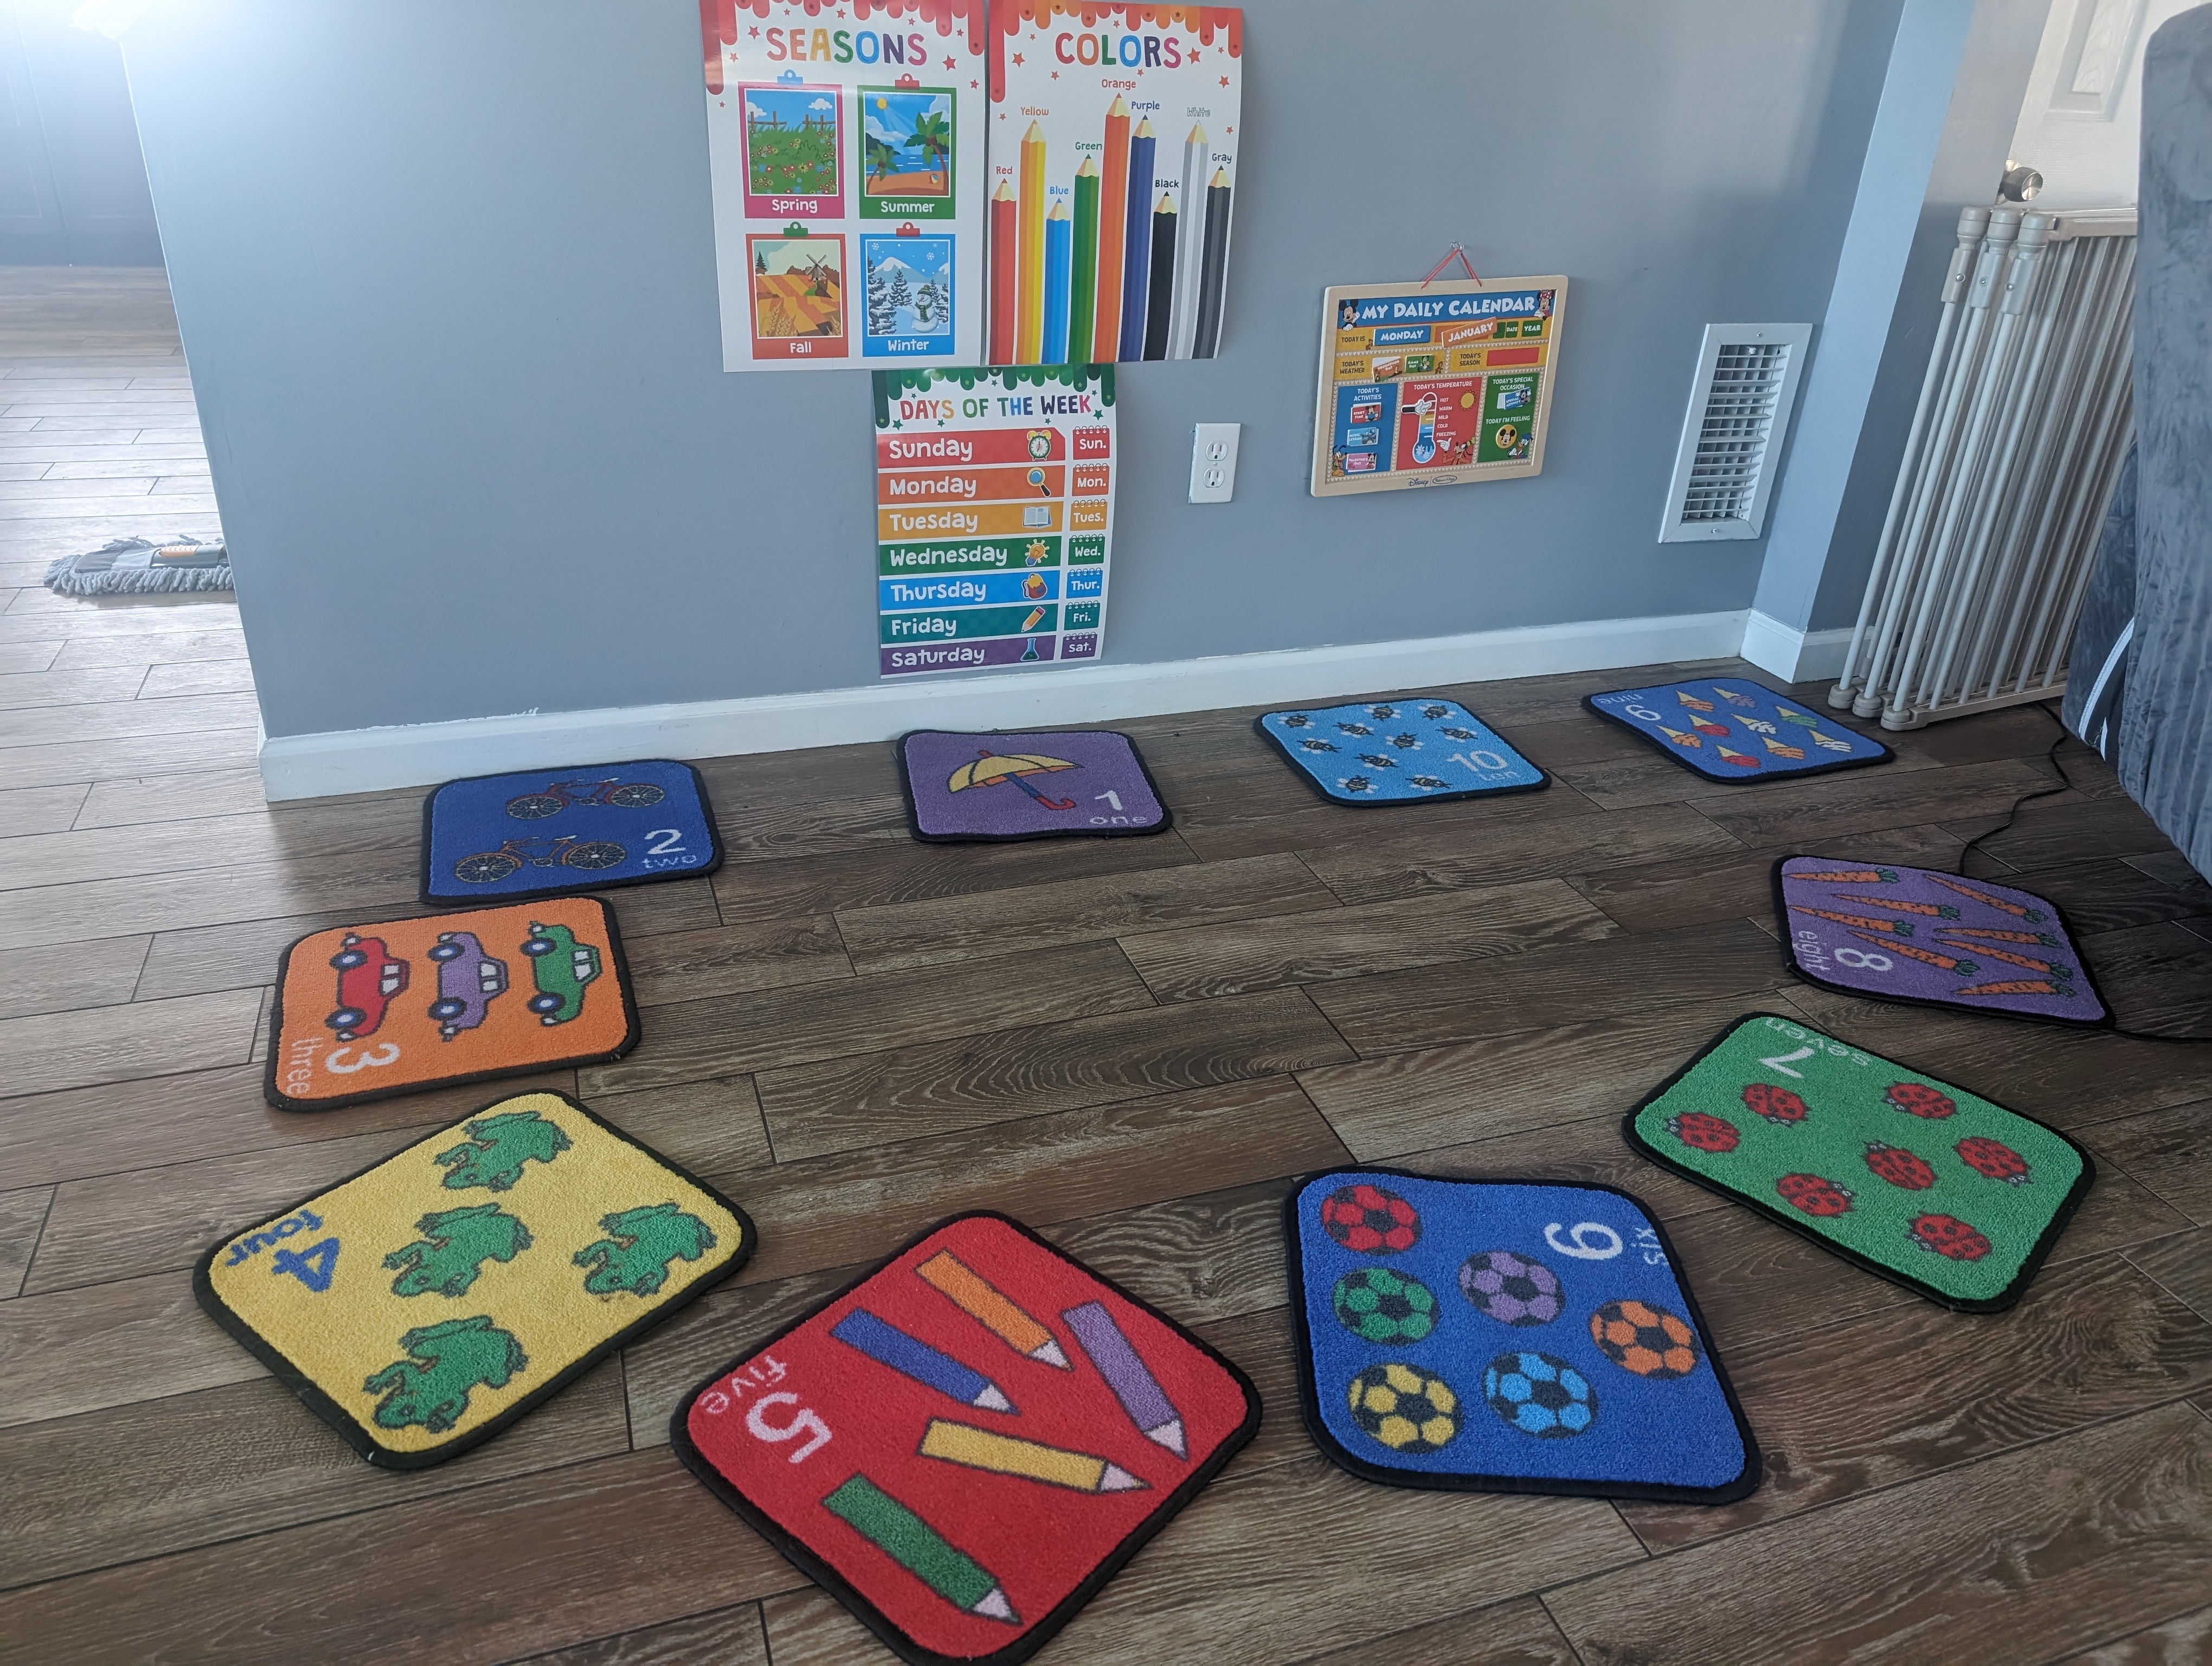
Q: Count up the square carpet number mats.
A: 10